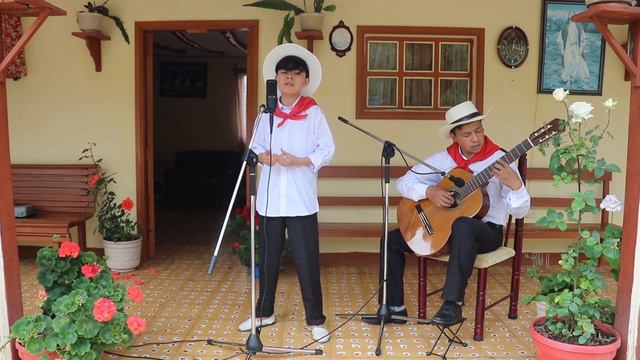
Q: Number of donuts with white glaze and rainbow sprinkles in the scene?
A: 0